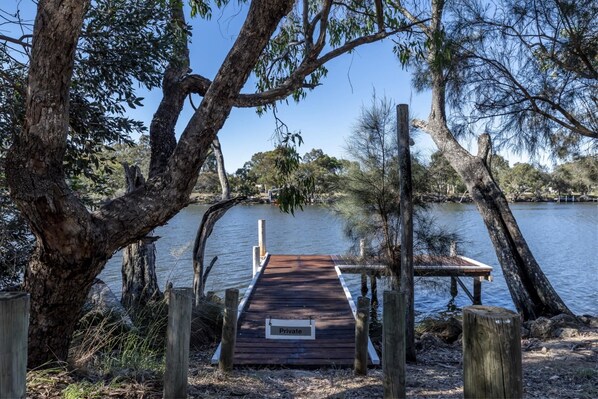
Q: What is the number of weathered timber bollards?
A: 6